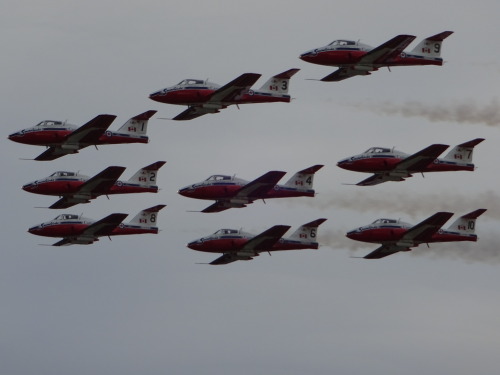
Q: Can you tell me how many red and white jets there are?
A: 9